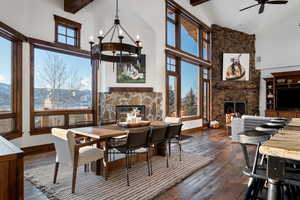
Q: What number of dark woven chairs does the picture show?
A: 3